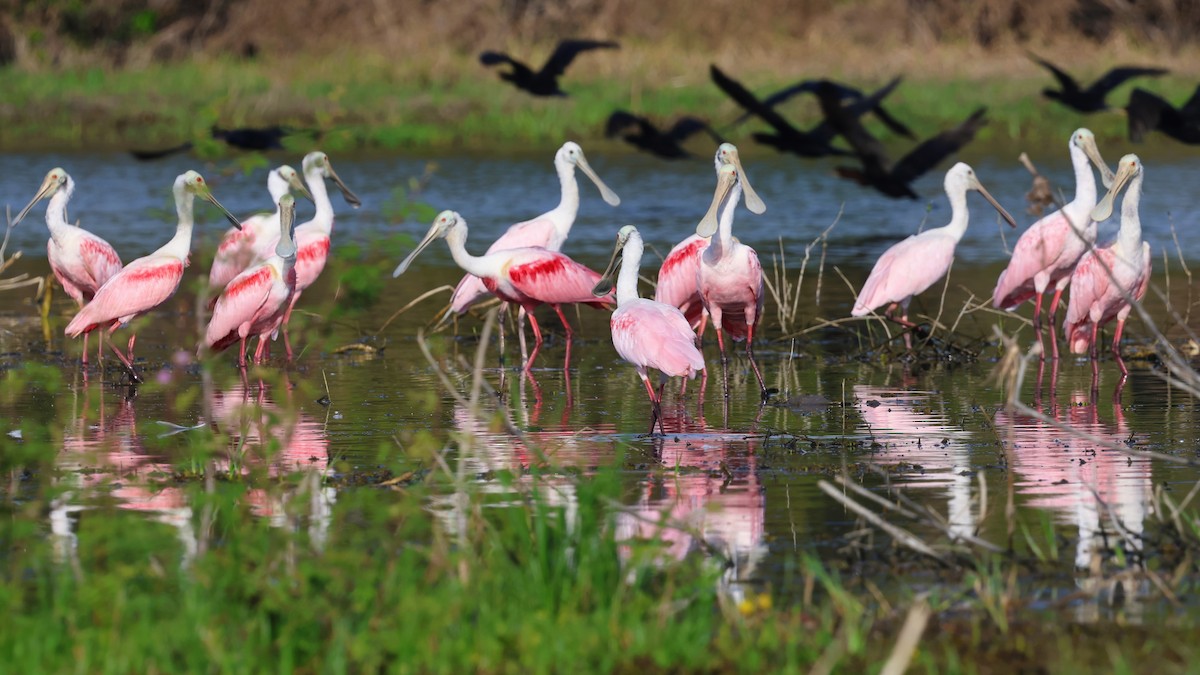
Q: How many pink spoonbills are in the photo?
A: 13